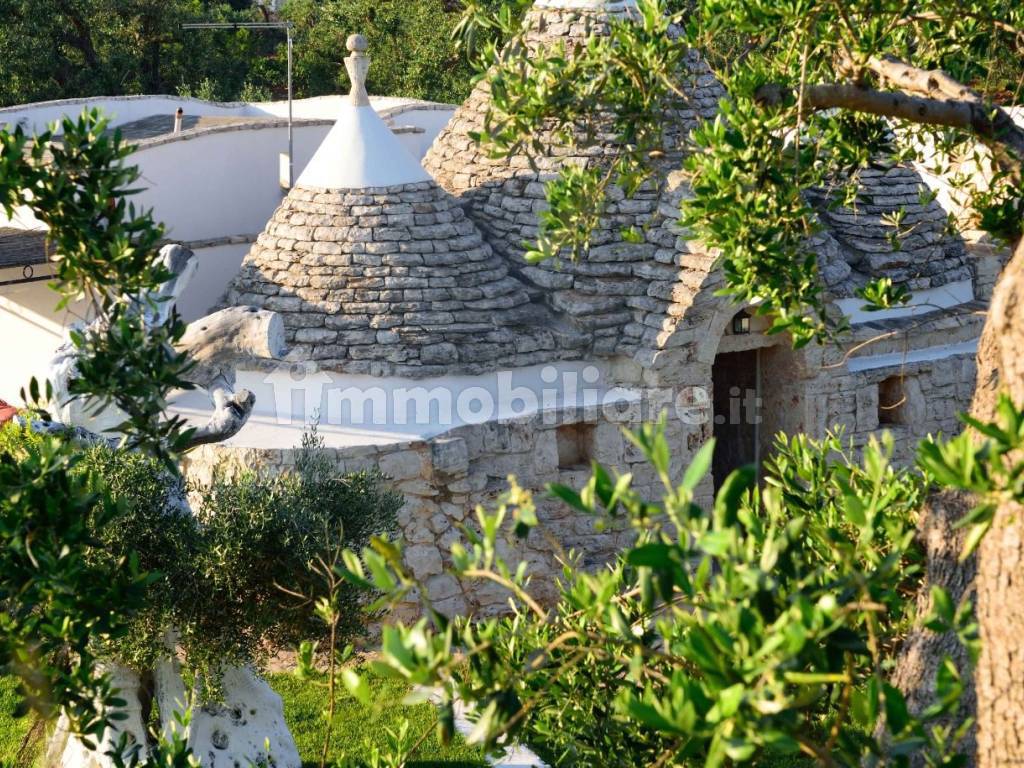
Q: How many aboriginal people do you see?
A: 0